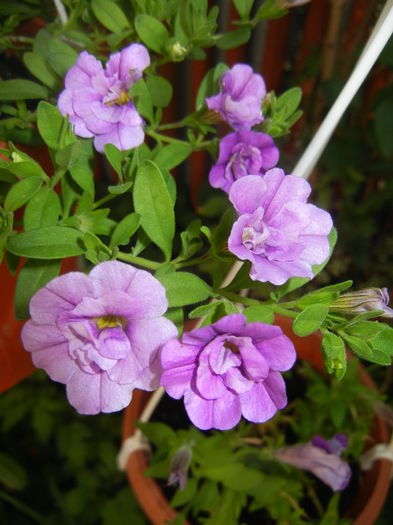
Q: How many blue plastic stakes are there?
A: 0